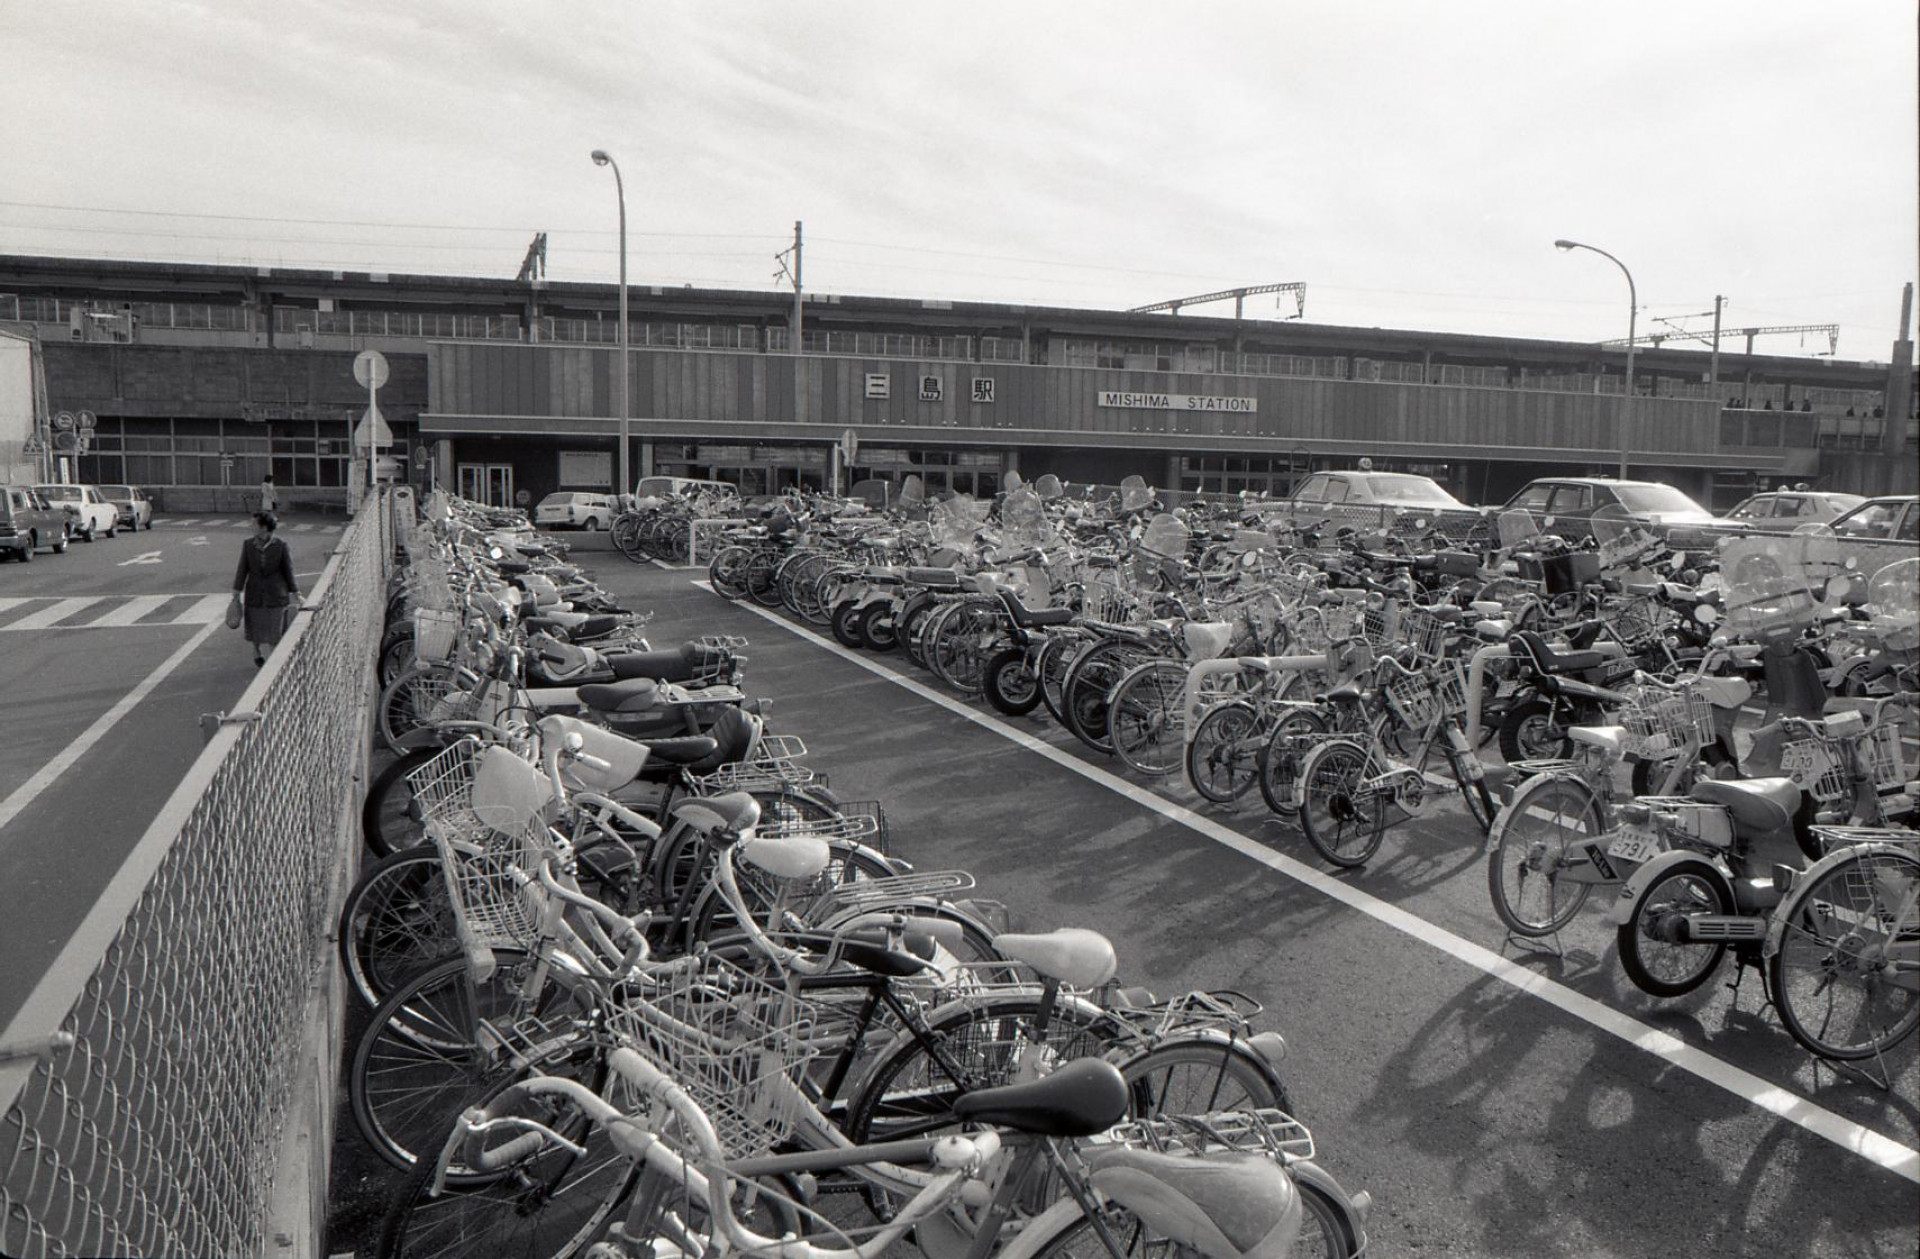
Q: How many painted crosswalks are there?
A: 2